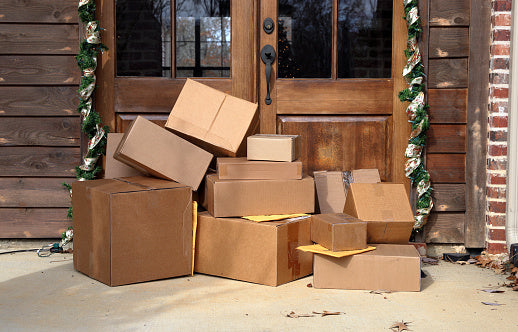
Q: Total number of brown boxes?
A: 12